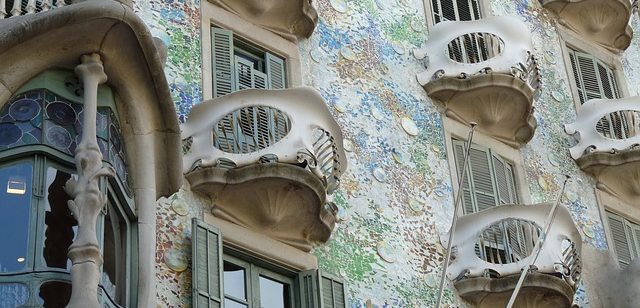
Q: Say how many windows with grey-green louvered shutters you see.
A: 6